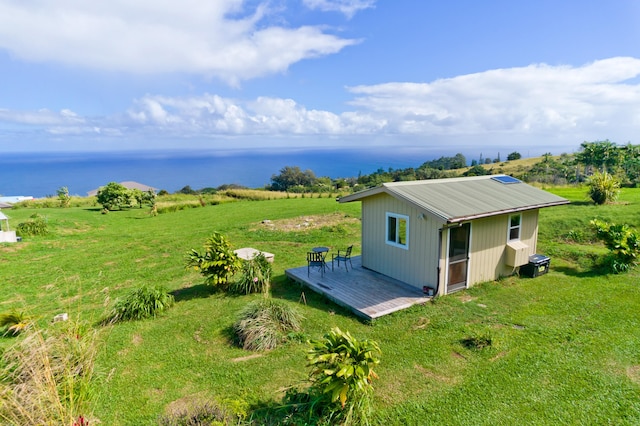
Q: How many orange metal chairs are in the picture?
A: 0